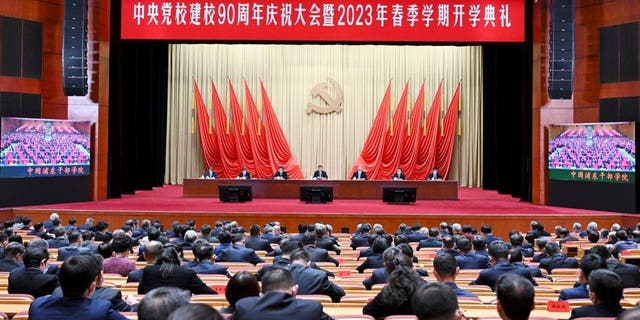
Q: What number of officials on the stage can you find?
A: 7